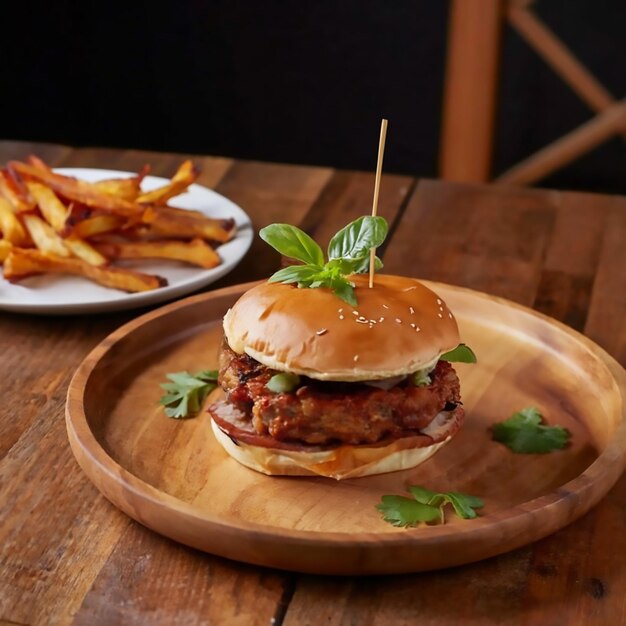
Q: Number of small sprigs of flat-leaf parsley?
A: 3